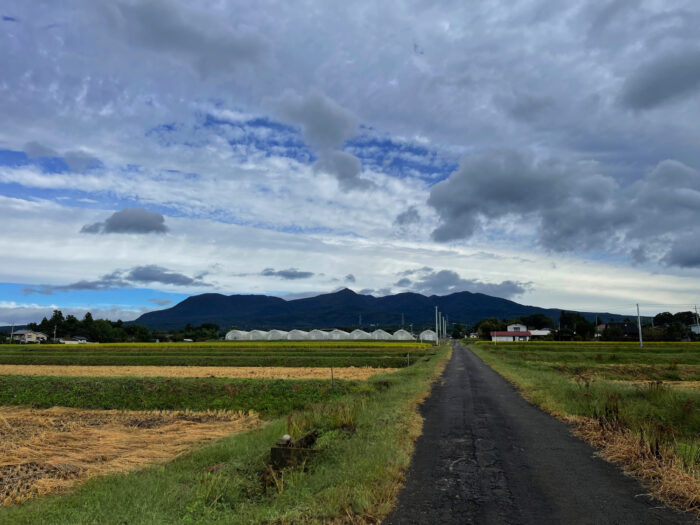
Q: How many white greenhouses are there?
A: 10